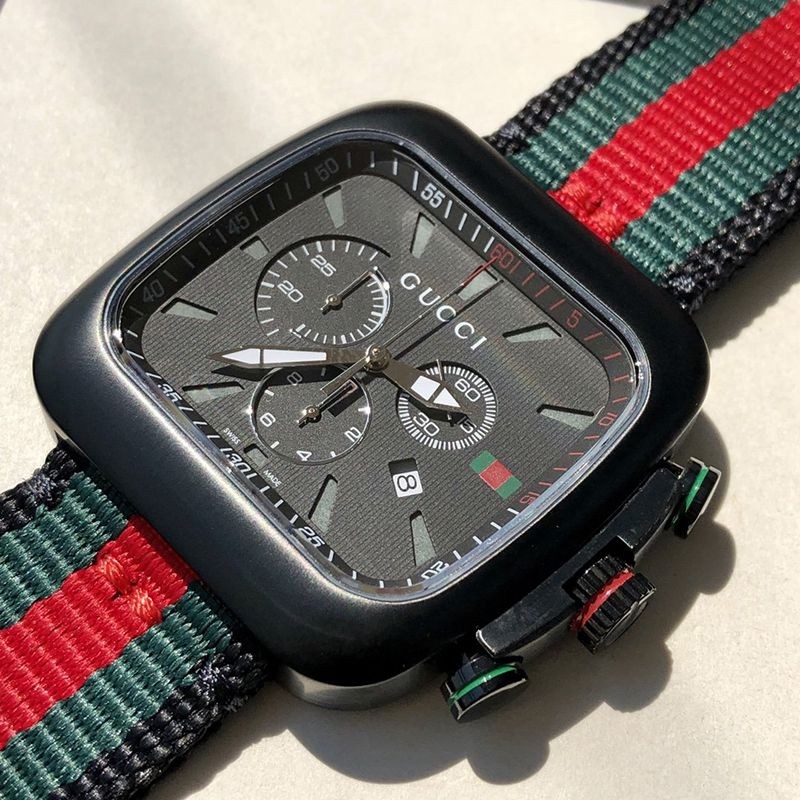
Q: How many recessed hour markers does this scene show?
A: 11